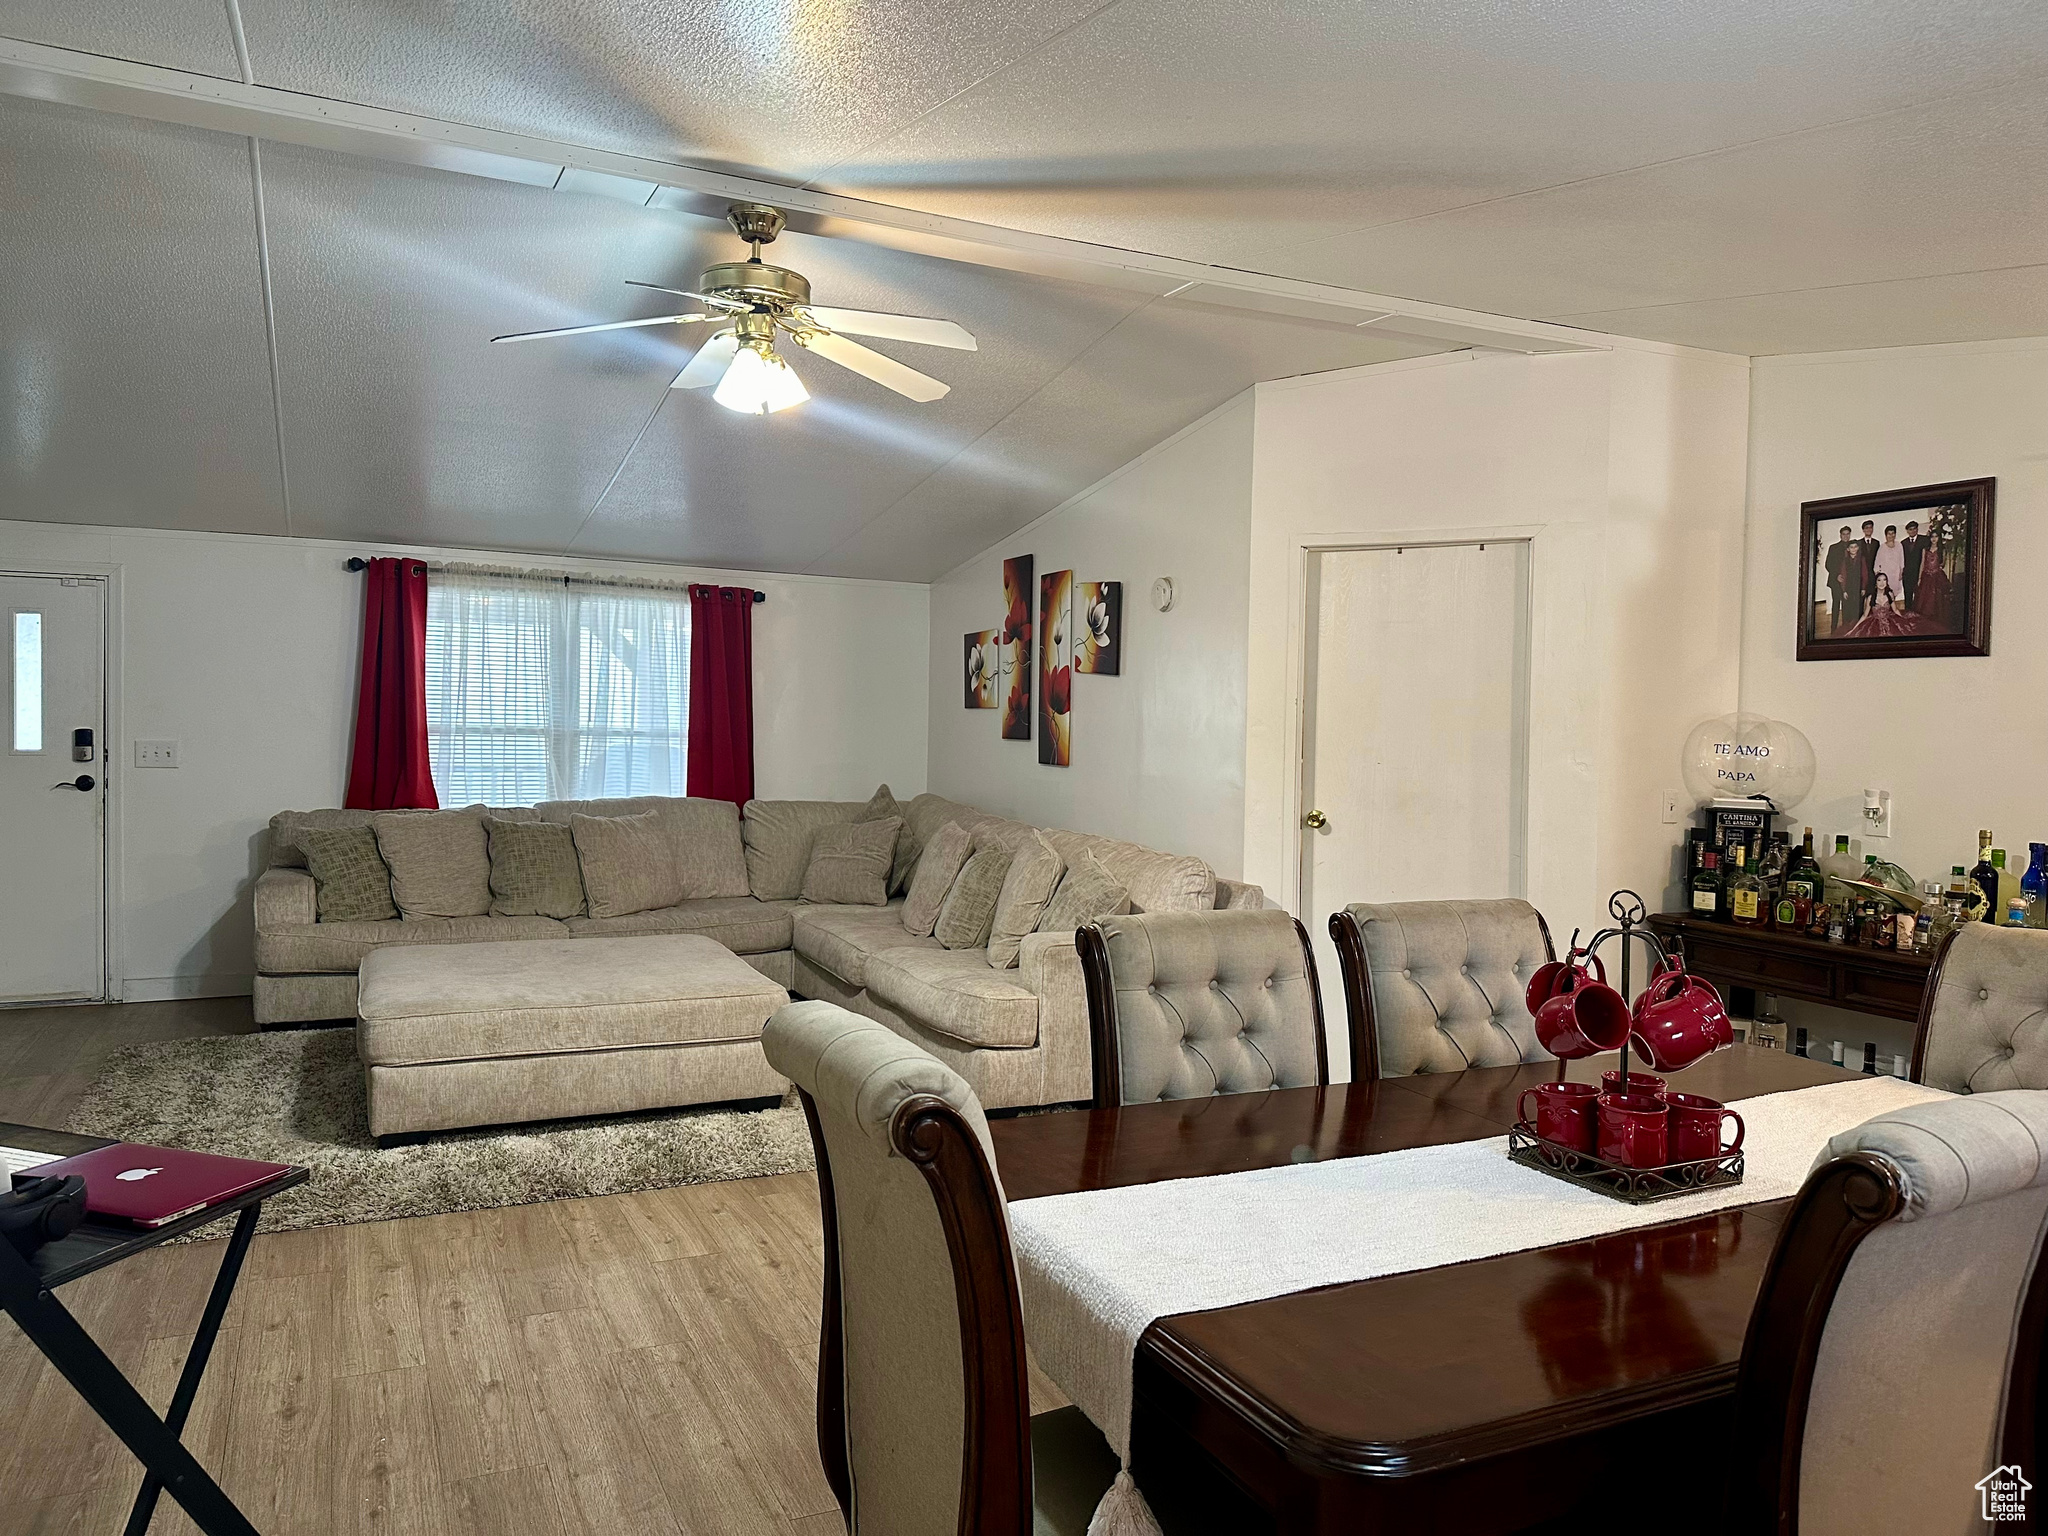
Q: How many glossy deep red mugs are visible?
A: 8